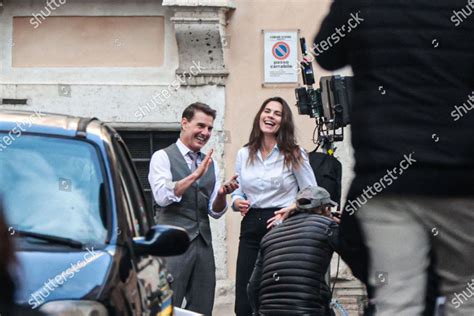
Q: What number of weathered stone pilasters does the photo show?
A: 1